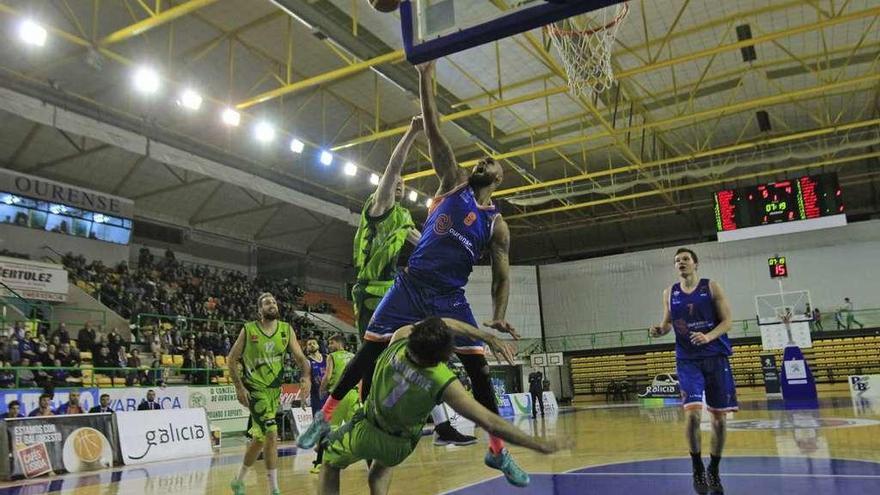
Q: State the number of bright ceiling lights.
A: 11